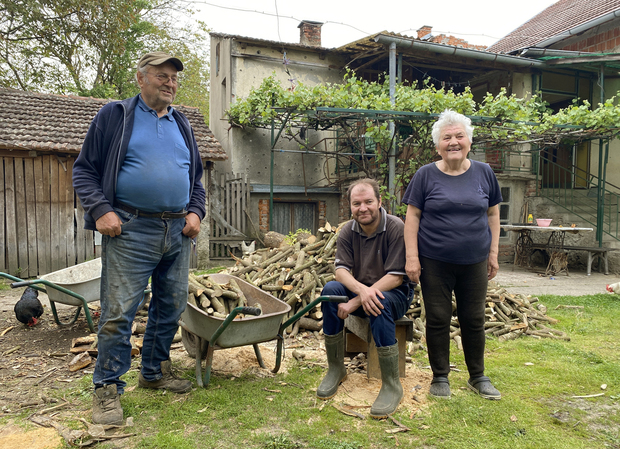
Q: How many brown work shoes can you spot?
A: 2